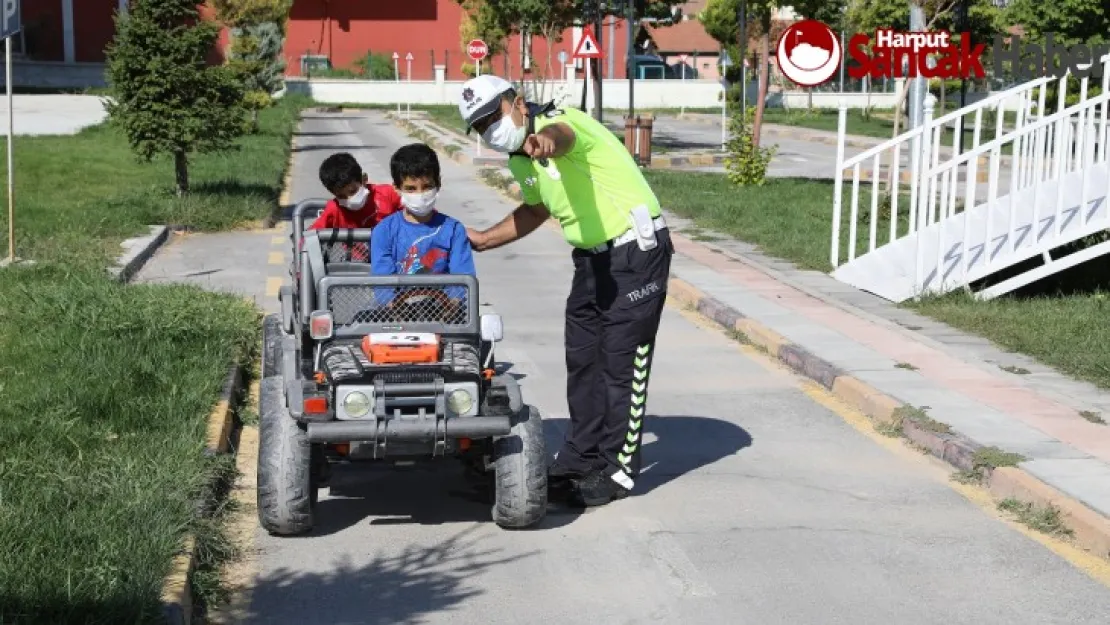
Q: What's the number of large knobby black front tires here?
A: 2